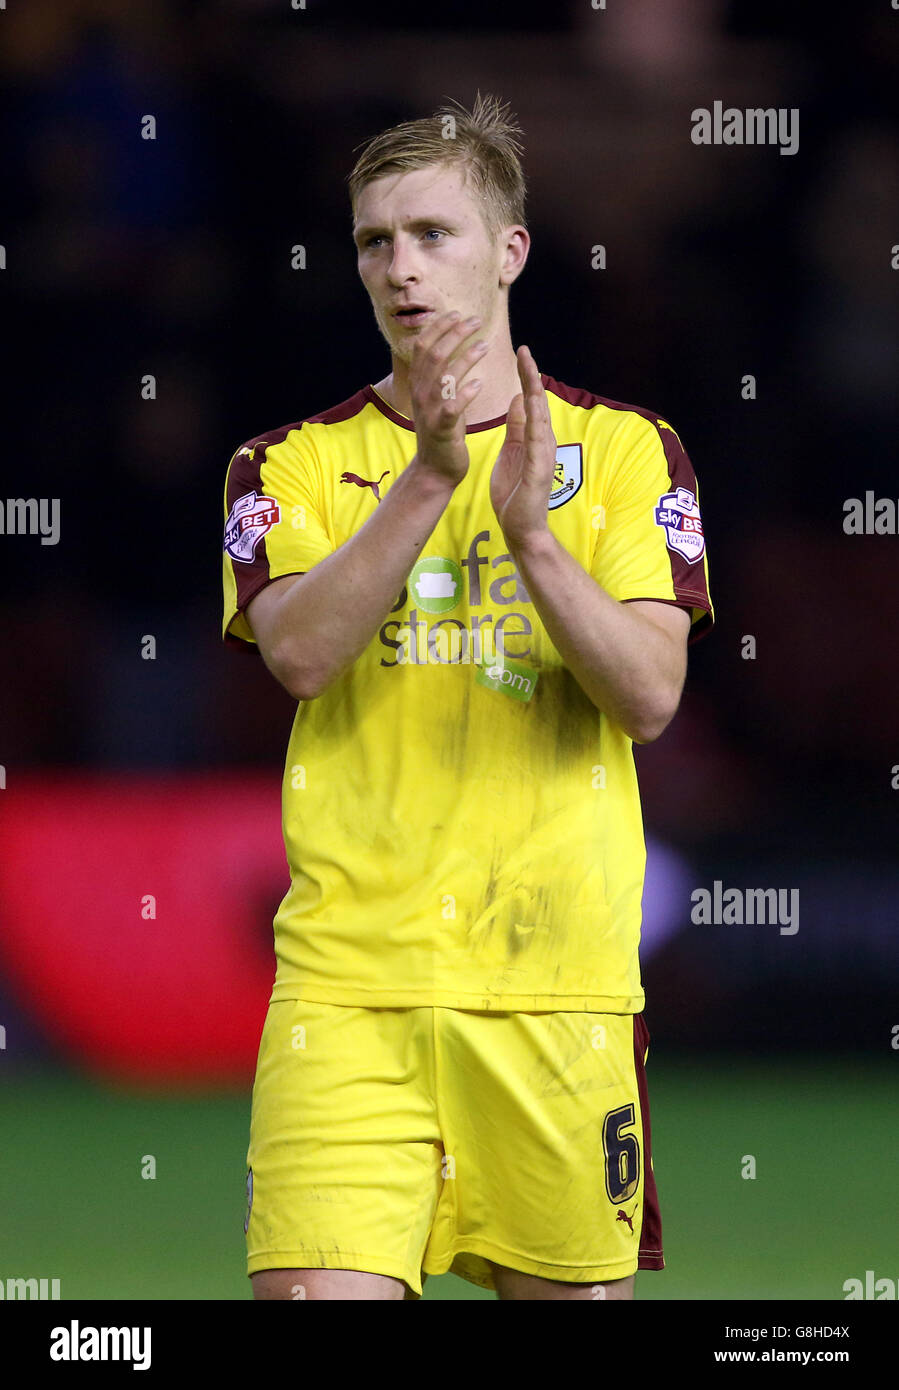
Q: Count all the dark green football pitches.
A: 1